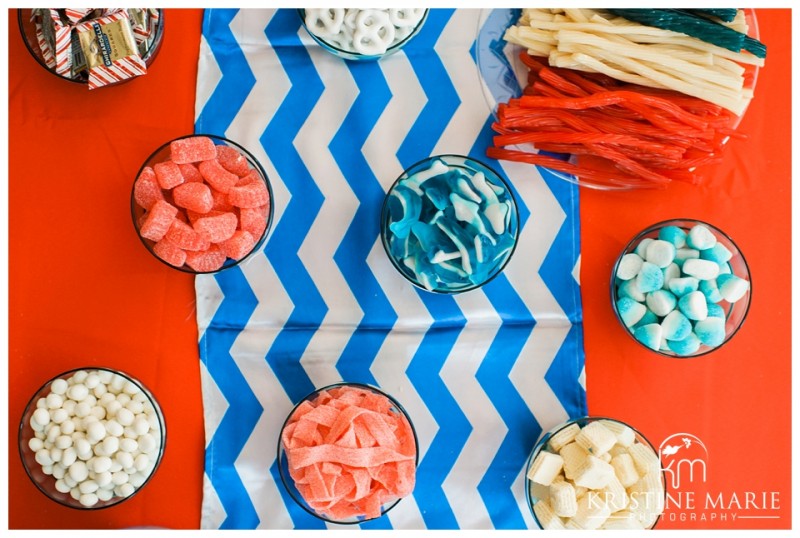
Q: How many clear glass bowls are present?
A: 8